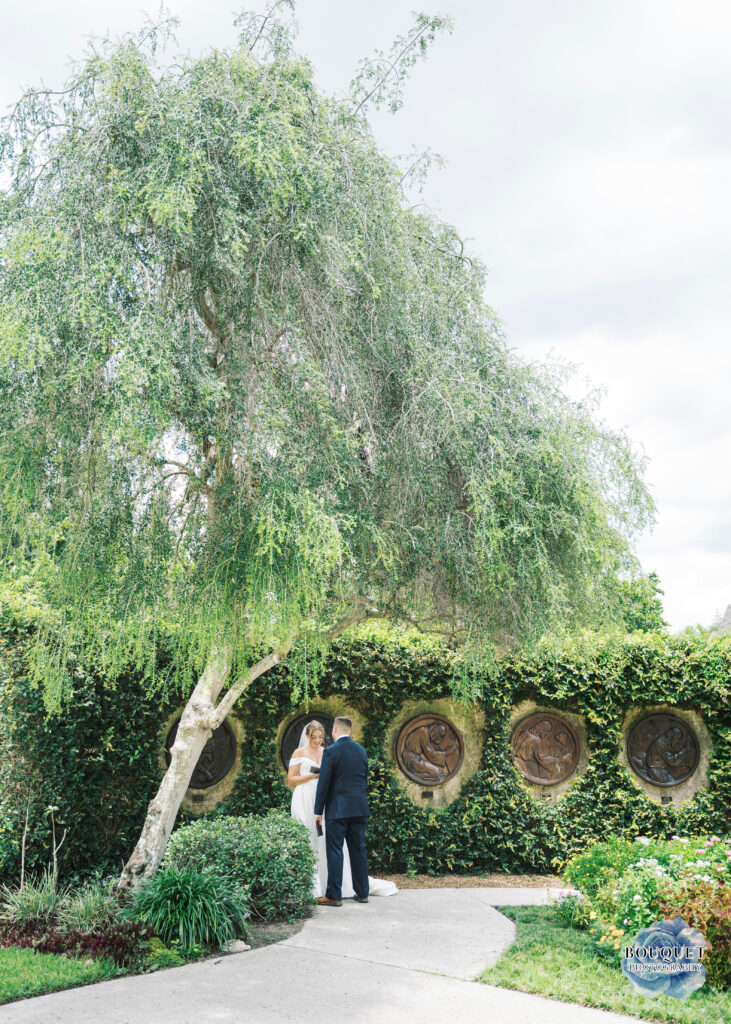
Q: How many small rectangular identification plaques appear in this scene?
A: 4